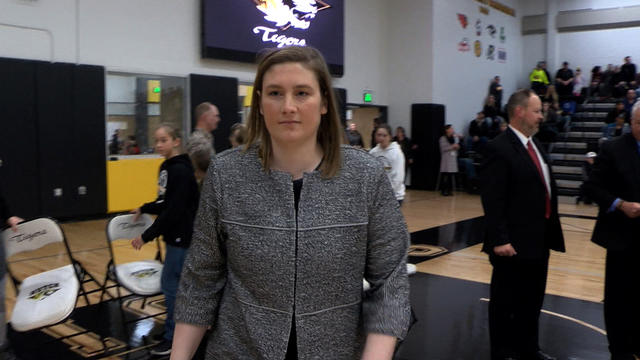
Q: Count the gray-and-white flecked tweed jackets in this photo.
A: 1